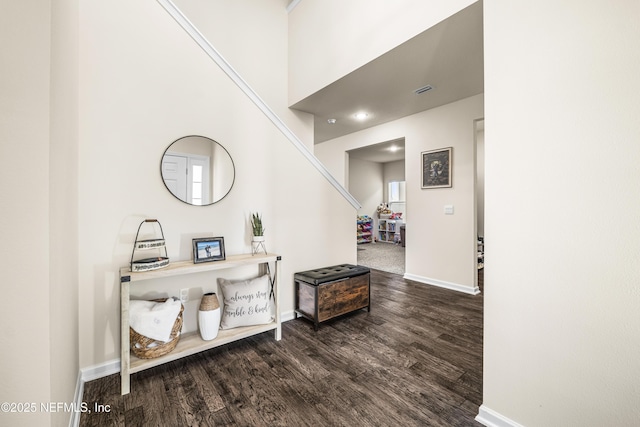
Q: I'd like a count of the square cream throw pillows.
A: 1